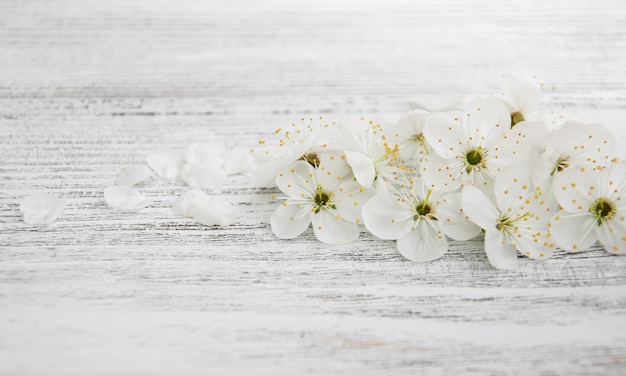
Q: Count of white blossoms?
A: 10